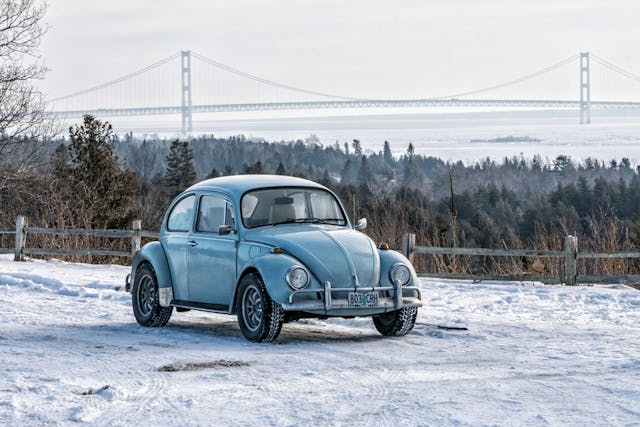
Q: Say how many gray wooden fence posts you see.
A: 4